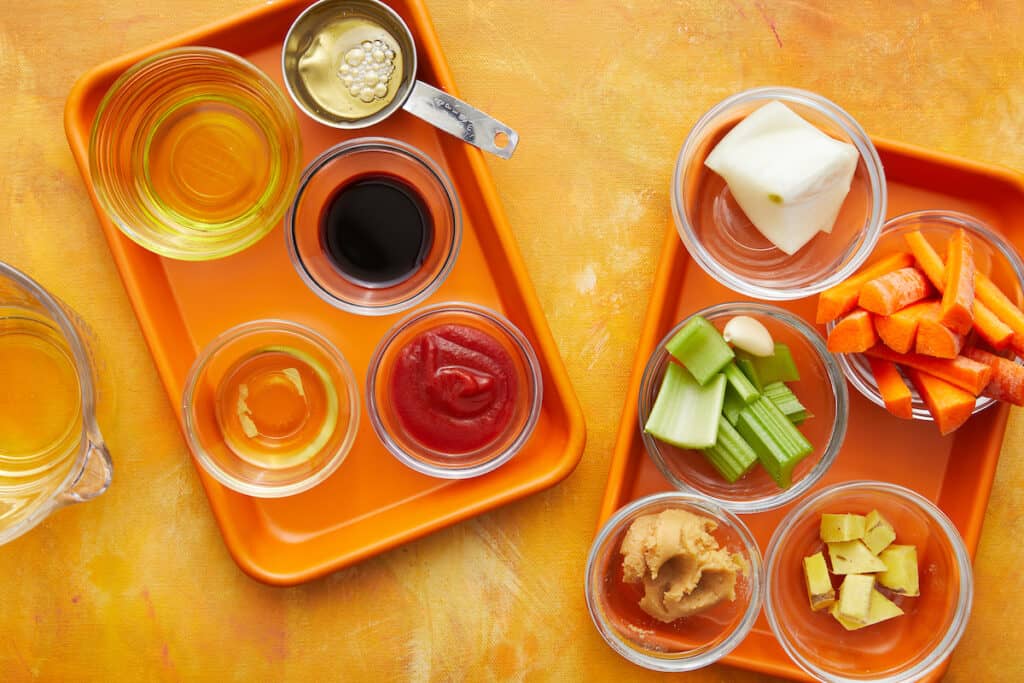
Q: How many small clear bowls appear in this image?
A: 9